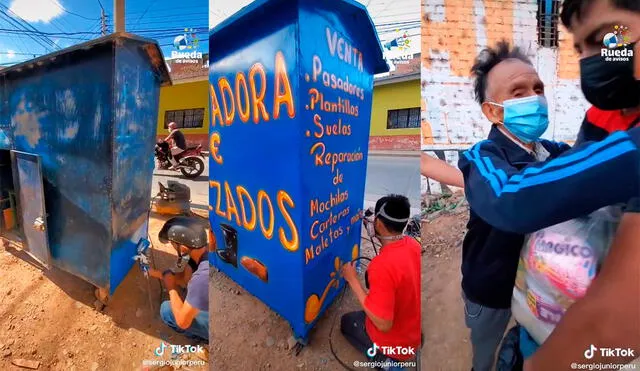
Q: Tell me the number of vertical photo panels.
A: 3